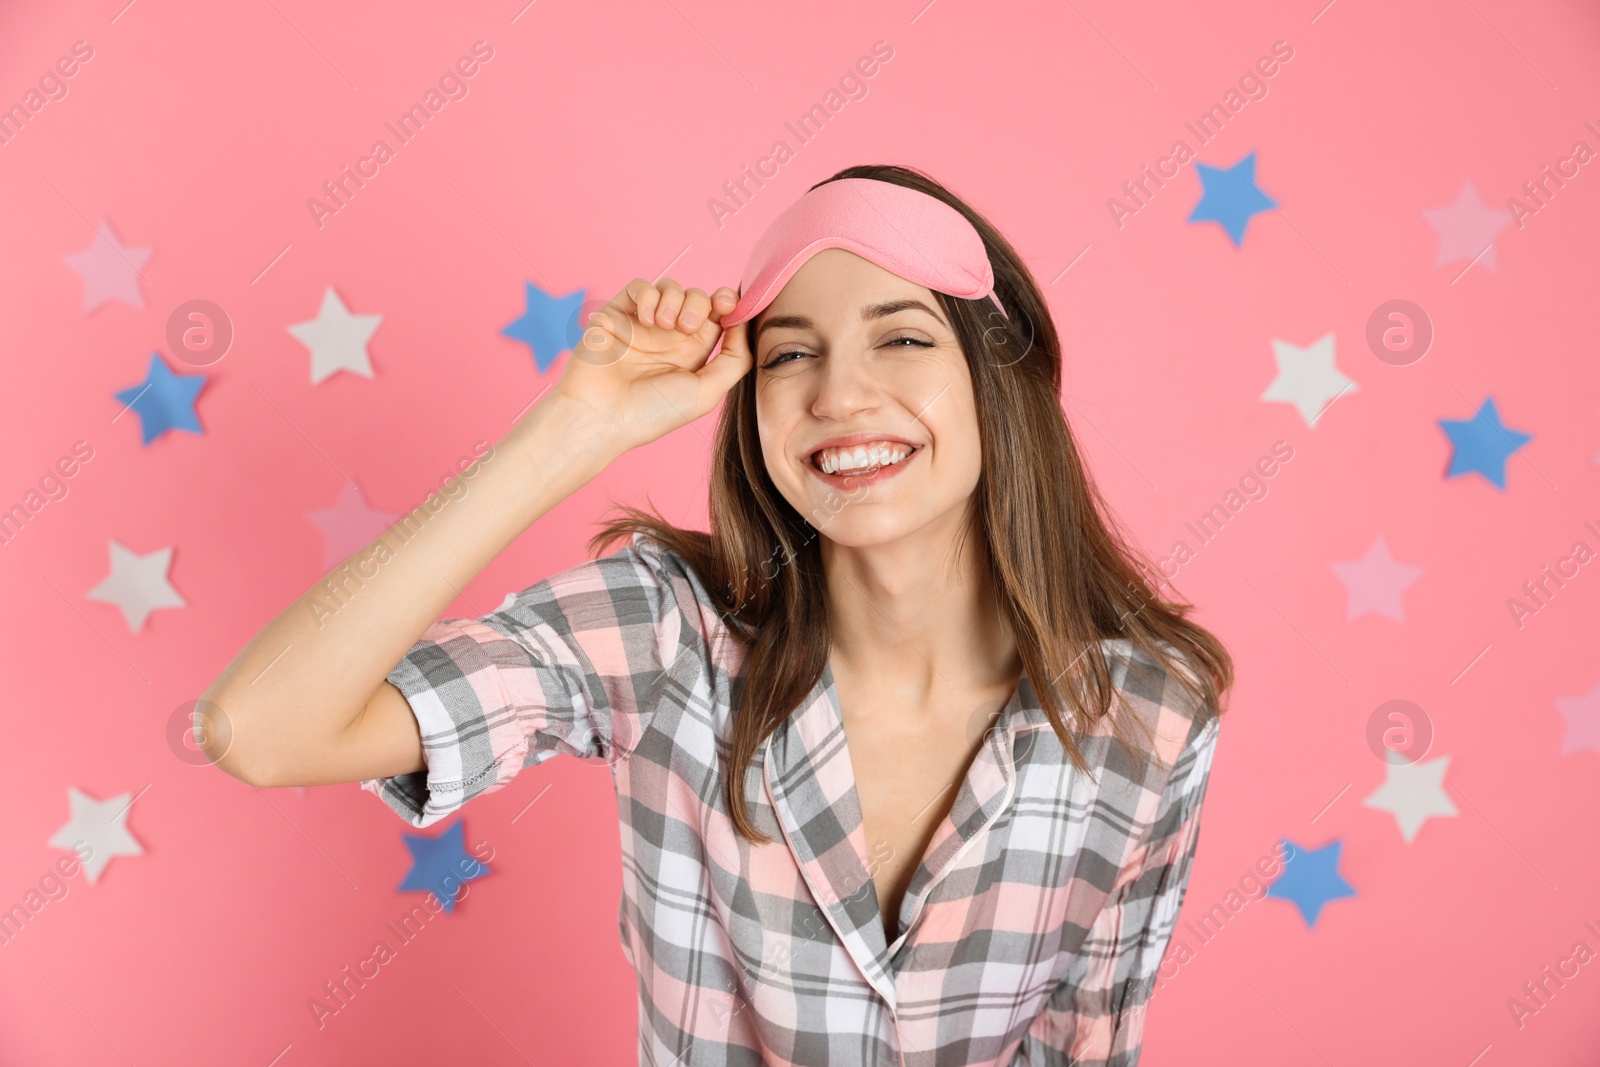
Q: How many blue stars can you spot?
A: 6